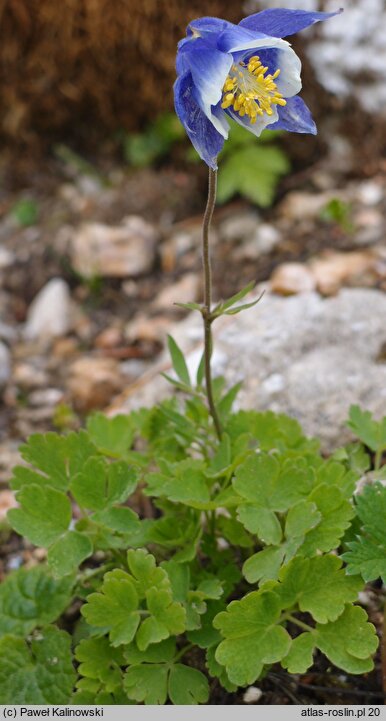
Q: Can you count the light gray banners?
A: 1